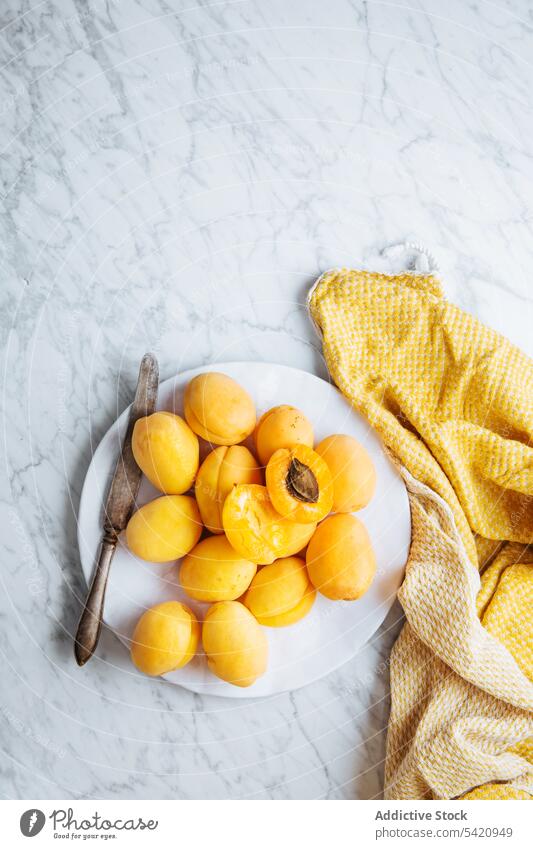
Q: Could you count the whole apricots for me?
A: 11